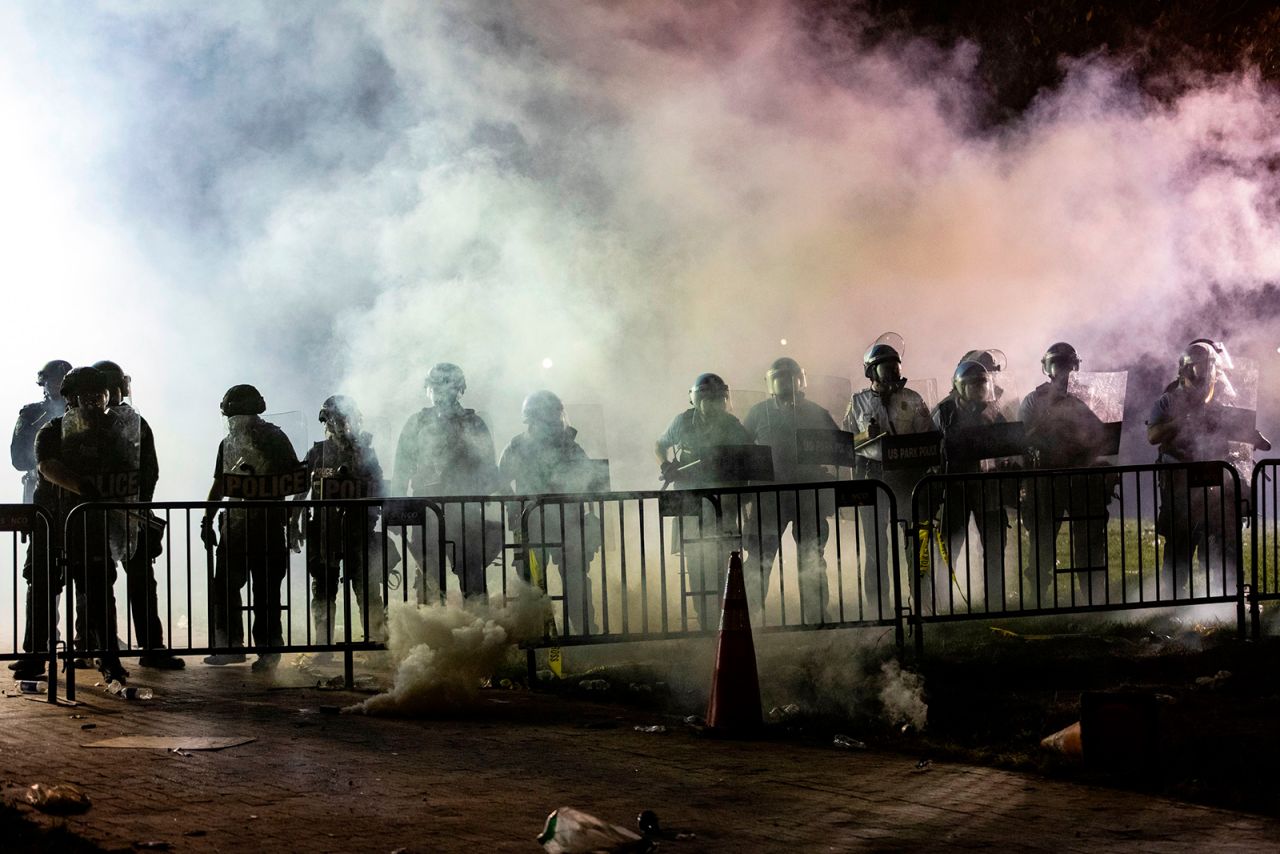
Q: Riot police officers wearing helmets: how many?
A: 15